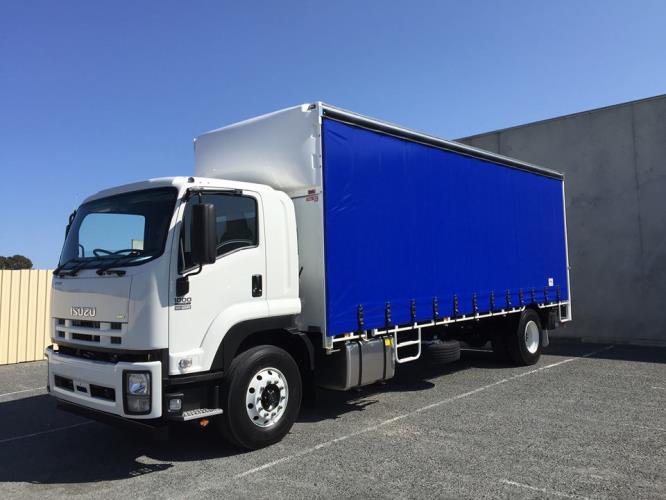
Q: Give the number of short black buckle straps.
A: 12